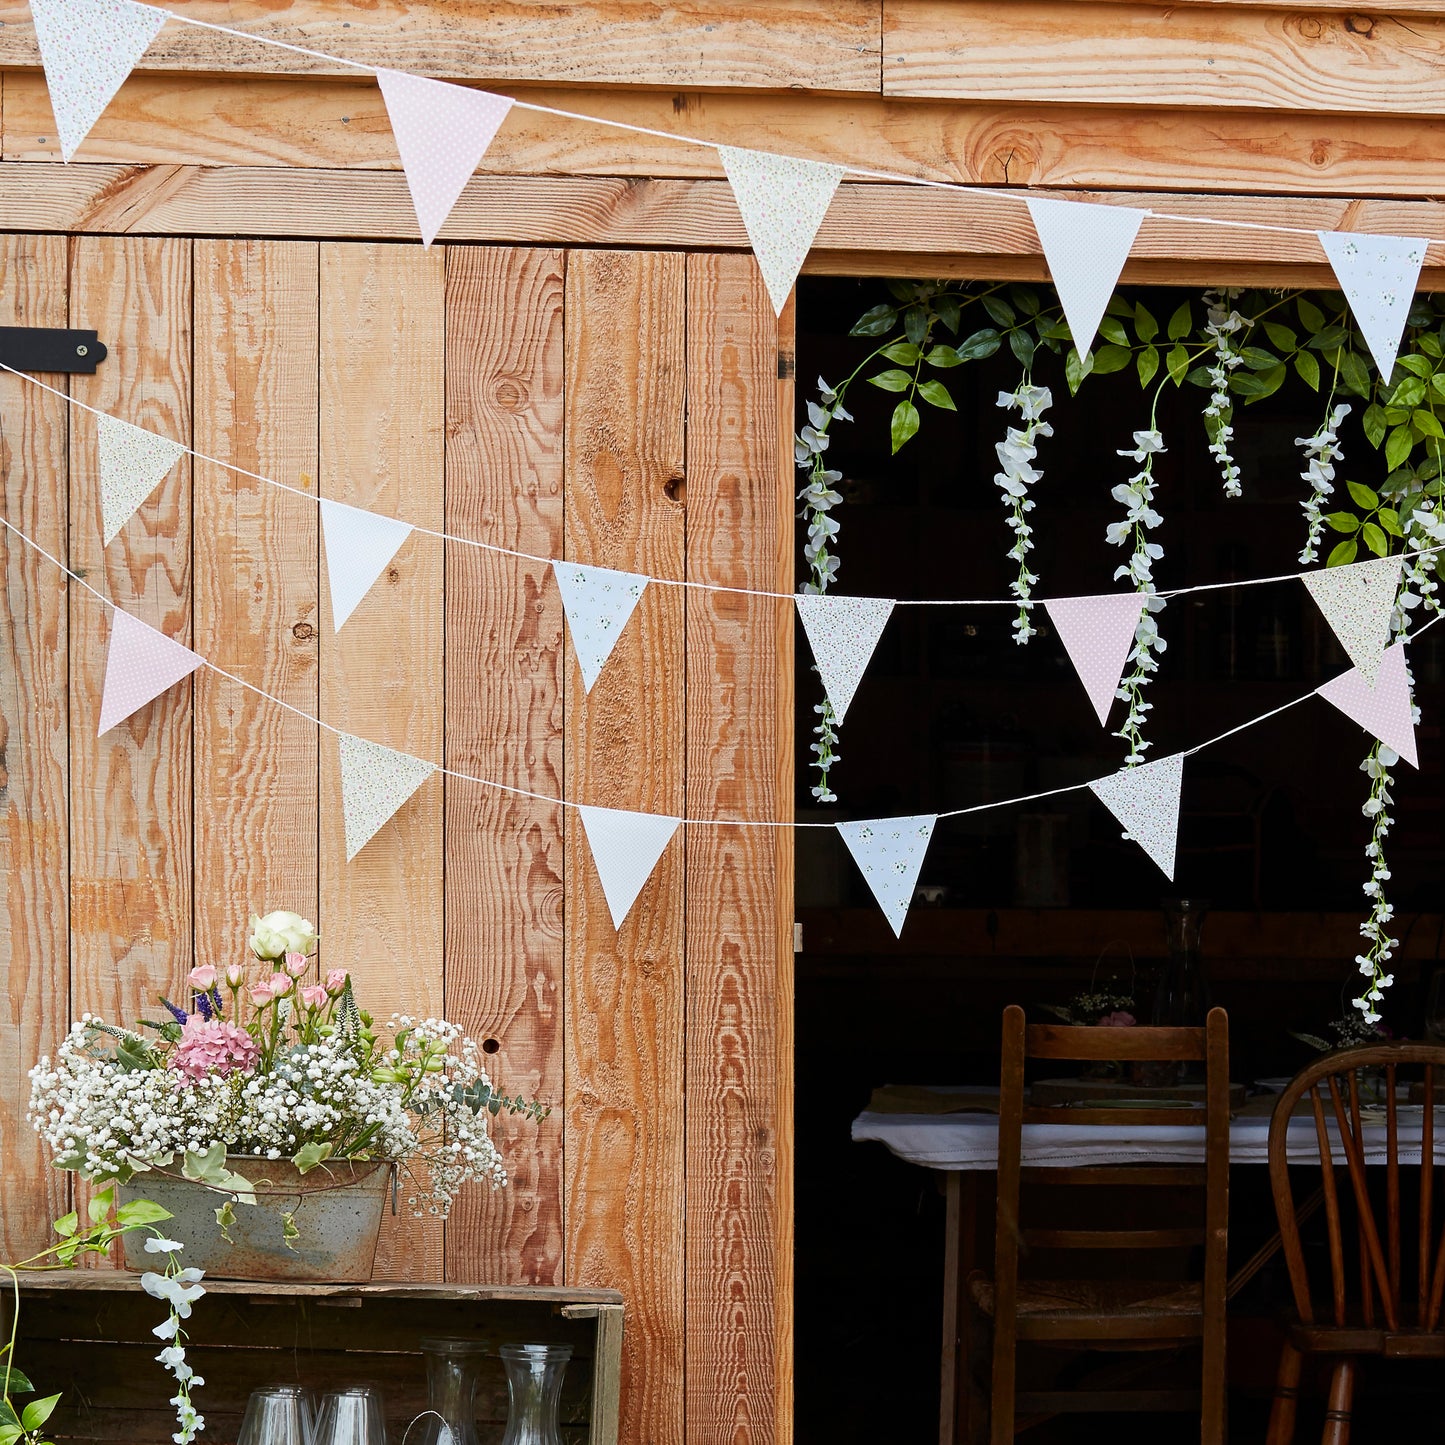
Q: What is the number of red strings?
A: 0